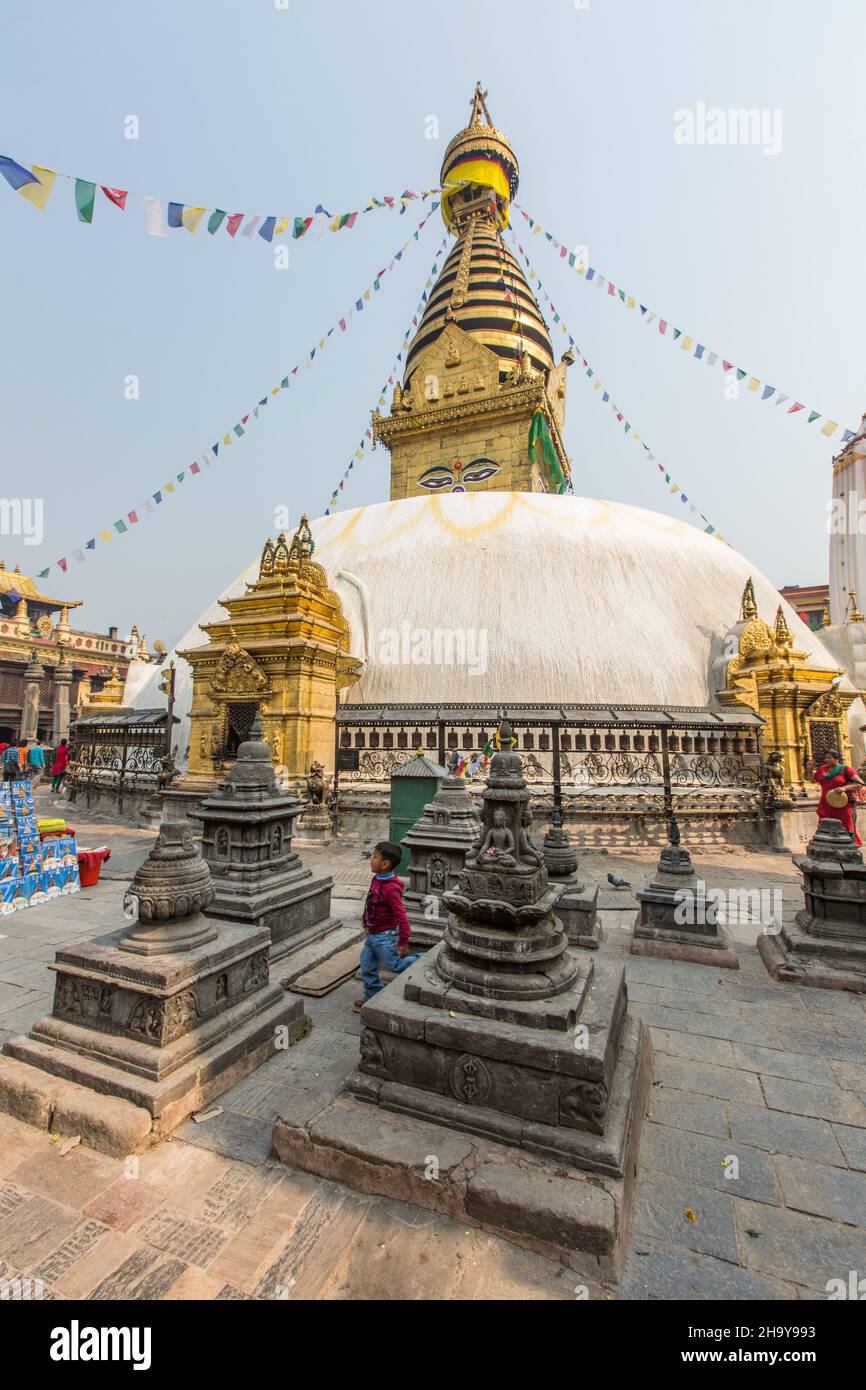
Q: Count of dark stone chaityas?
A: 7